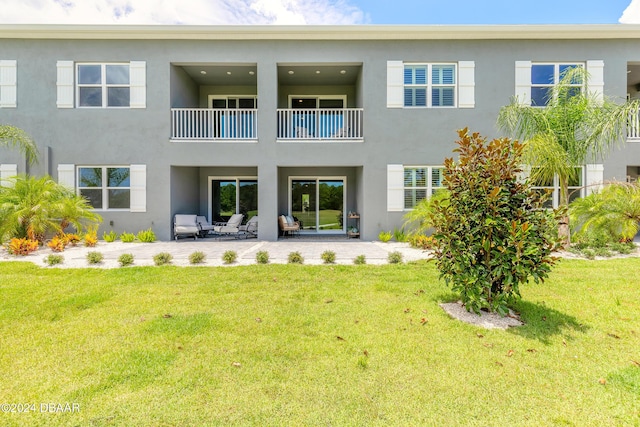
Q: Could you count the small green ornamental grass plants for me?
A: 11